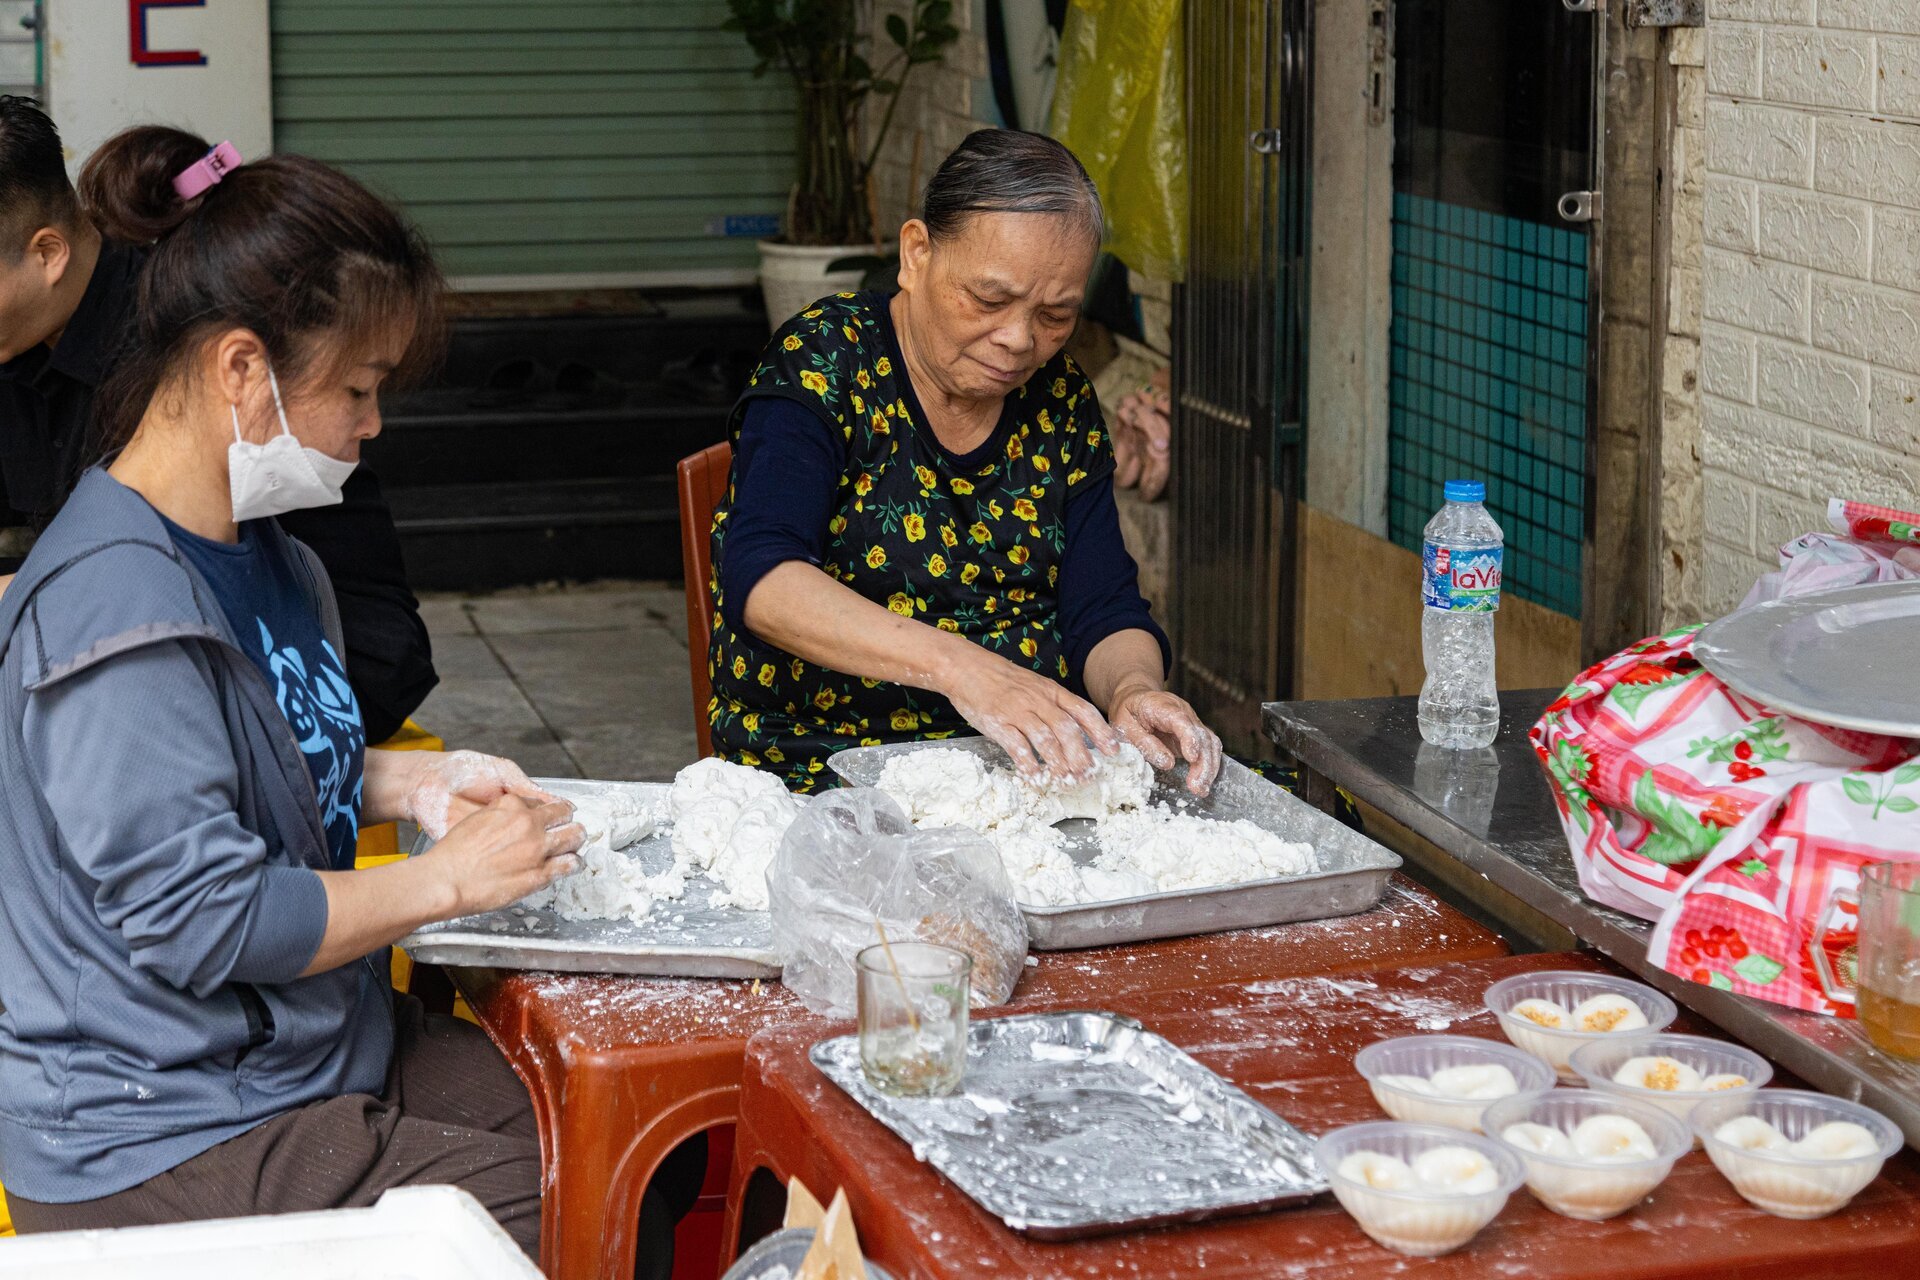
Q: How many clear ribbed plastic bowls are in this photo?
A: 6